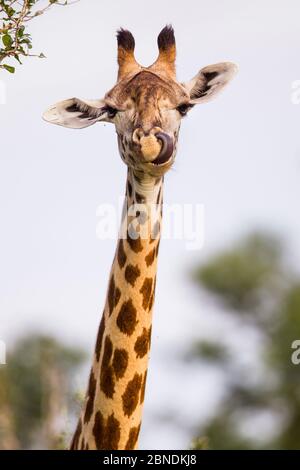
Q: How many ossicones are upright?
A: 2